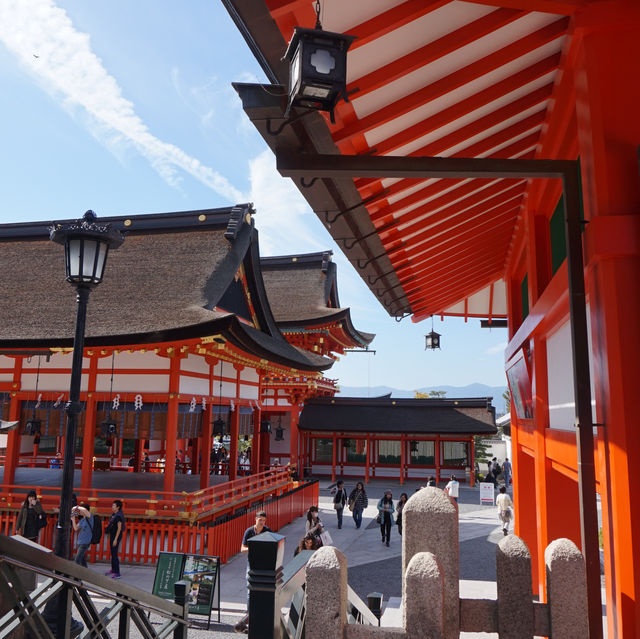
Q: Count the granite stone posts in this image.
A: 5